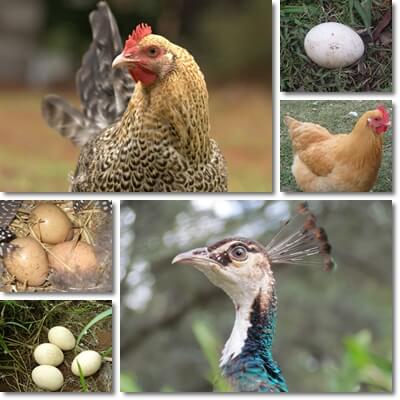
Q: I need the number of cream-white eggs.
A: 5